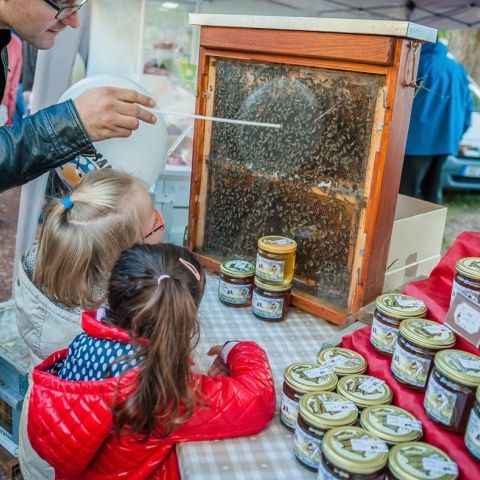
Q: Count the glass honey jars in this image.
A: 15